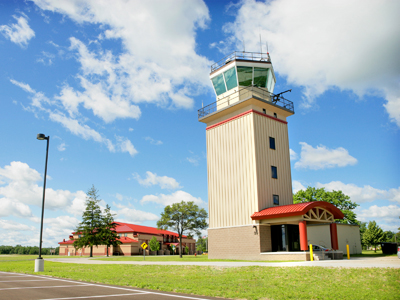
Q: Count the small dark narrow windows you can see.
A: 3